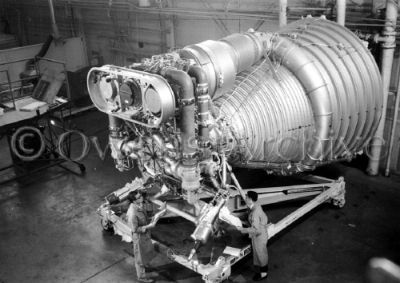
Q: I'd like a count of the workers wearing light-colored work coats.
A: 2